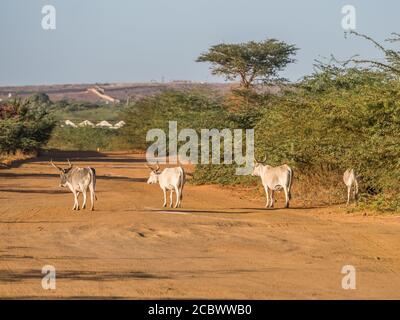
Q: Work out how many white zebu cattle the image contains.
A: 4